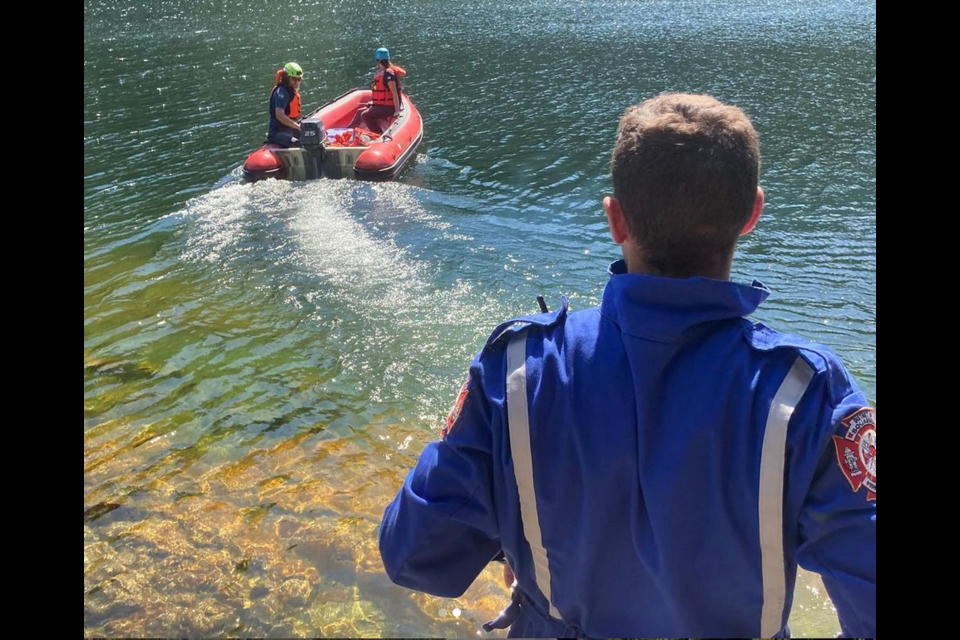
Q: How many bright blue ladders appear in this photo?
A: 0